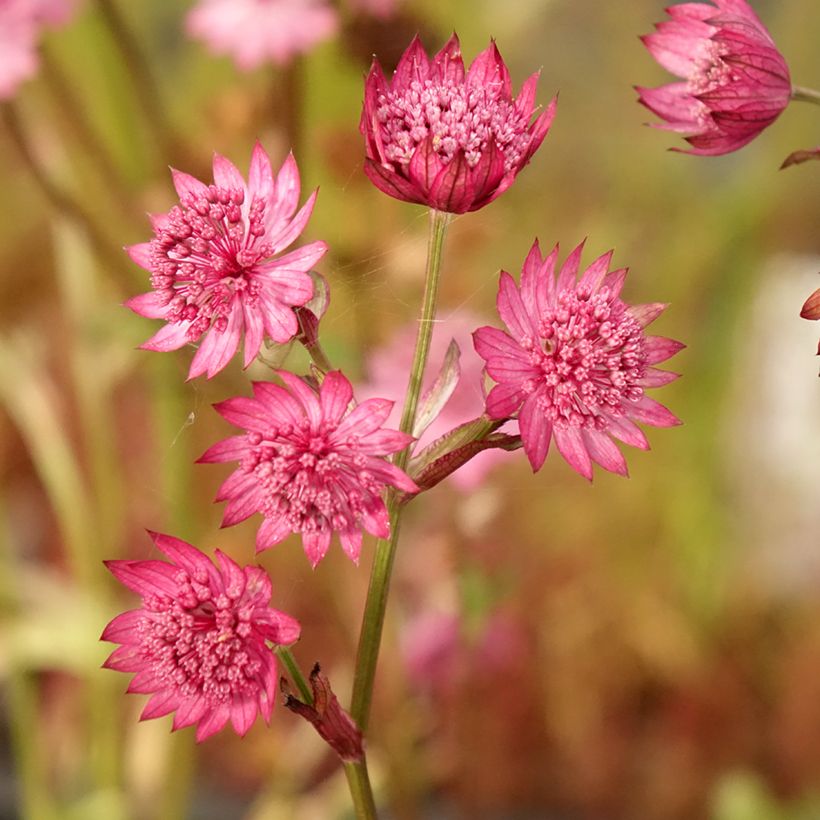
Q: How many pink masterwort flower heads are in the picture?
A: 6